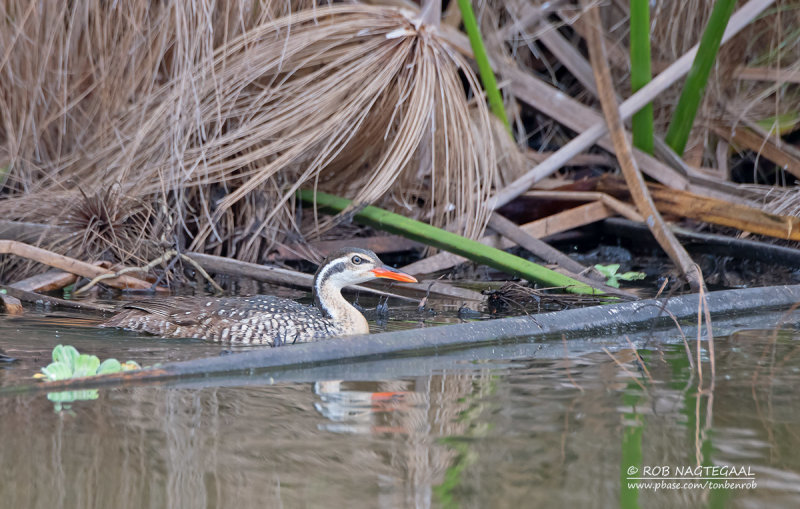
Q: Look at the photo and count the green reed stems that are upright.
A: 3